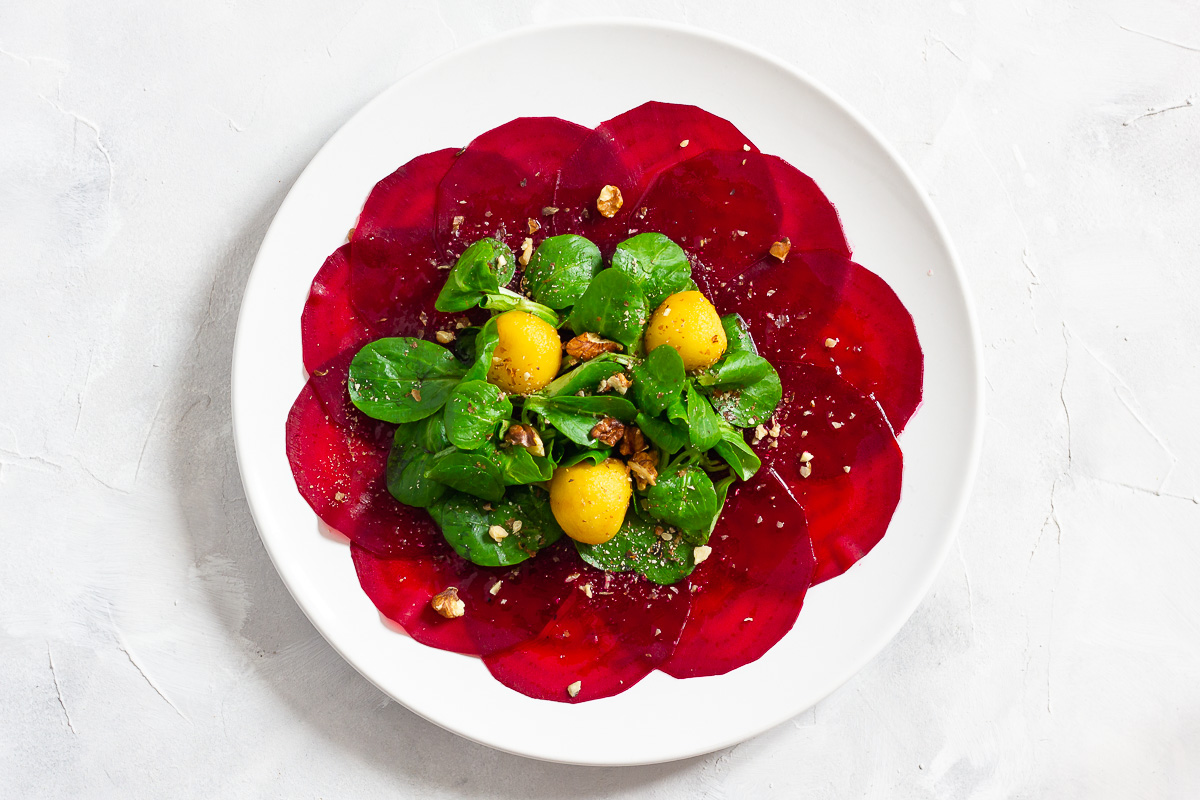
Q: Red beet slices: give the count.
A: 11